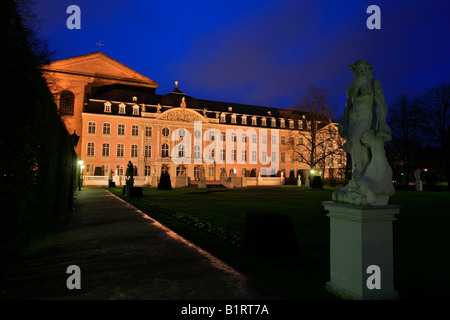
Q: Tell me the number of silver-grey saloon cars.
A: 0